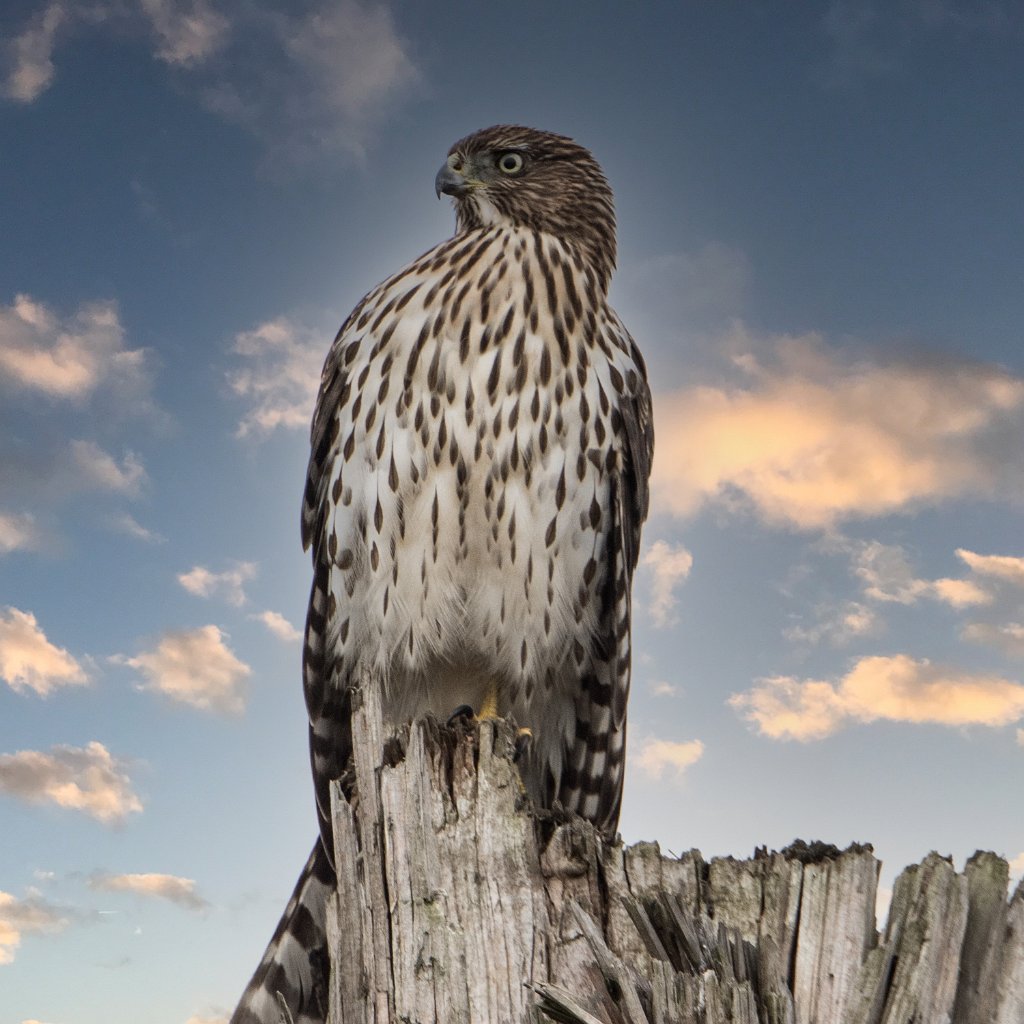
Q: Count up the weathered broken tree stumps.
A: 1